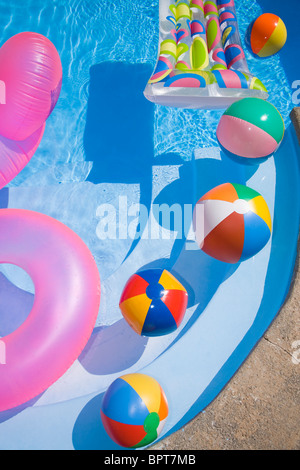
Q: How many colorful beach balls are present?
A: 5